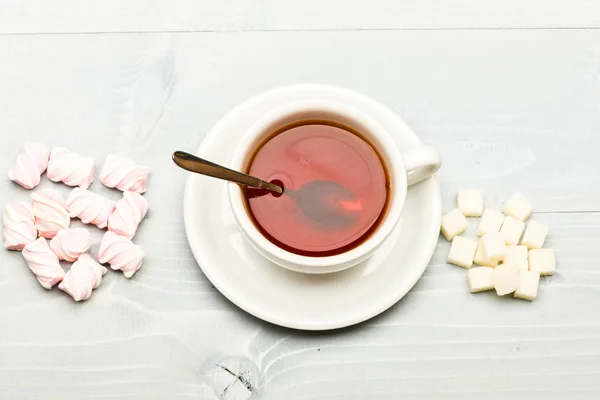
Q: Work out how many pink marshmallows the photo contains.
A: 11